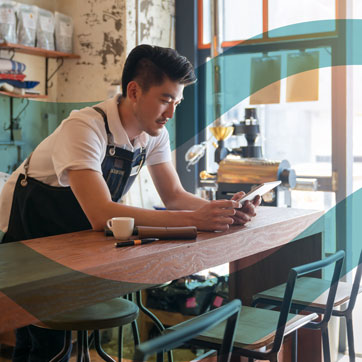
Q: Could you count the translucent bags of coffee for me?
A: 4